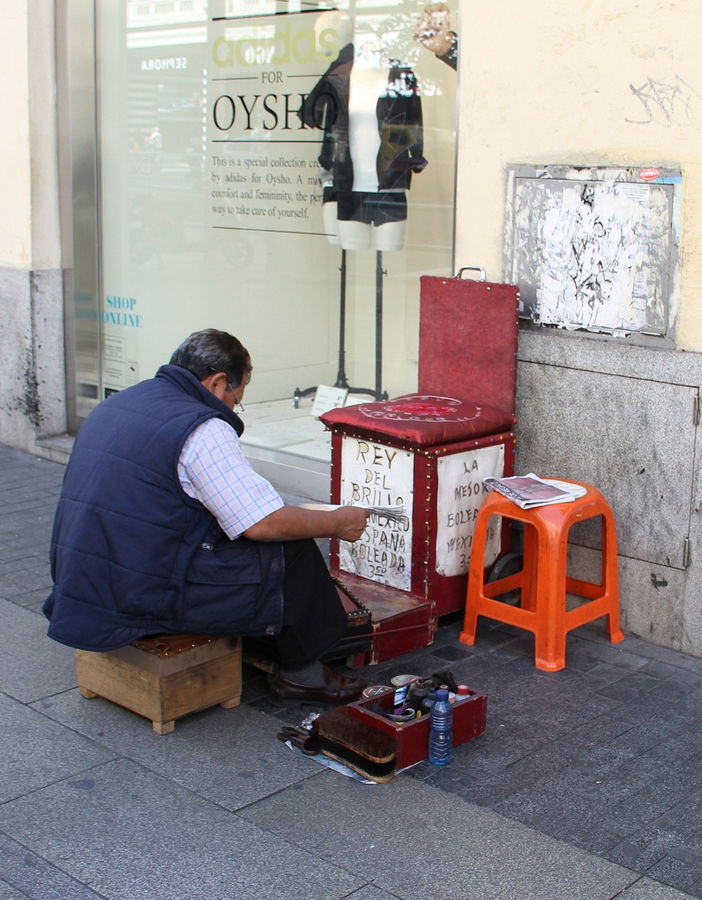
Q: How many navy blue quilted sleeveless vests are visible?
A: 1